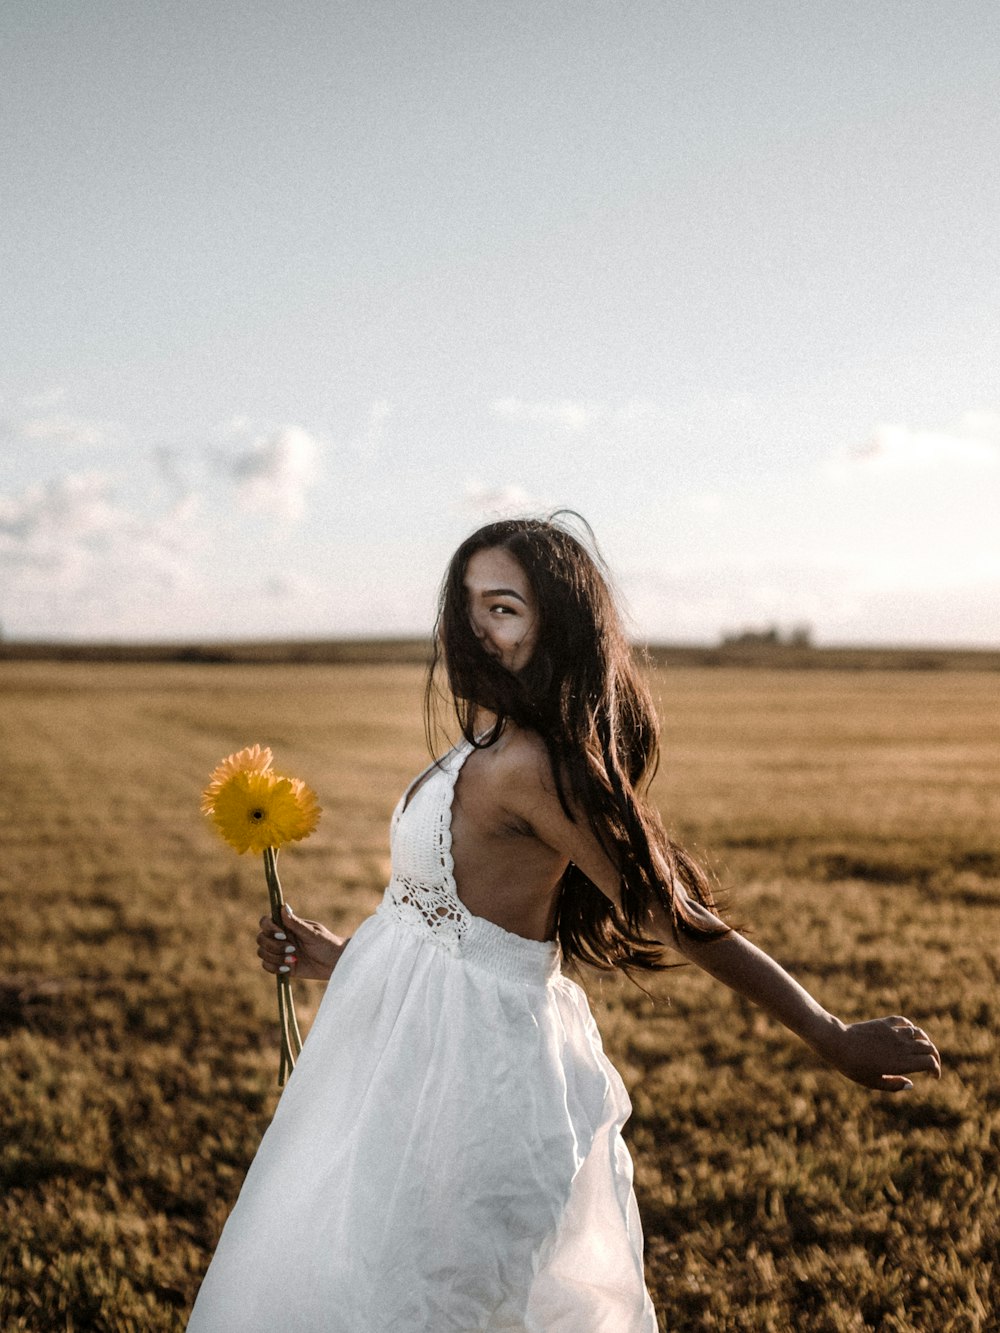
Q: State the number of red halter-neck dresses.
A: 0